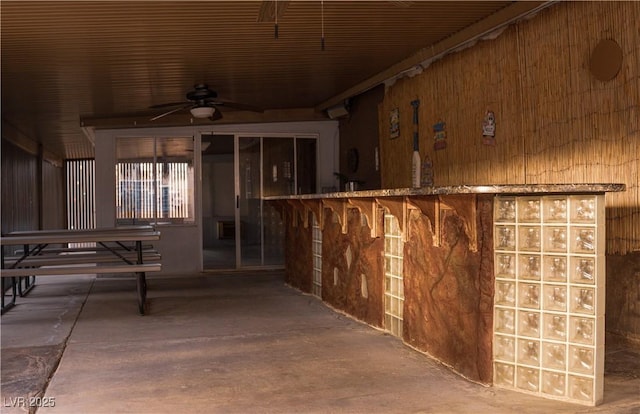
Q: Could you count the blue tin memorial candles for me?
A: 0